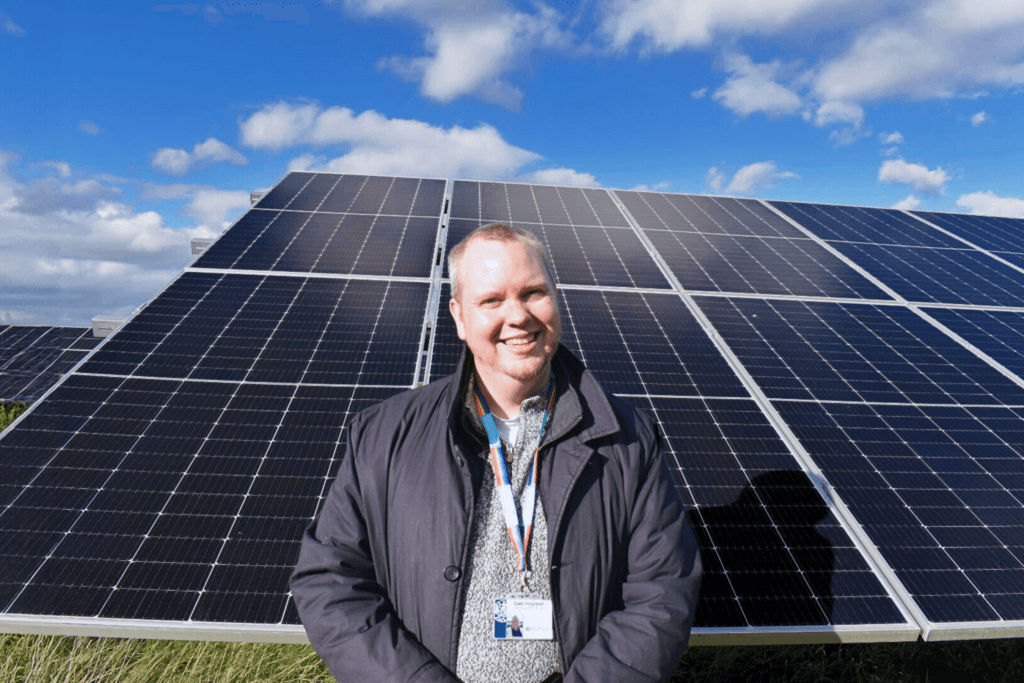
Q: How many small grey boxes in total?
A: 3